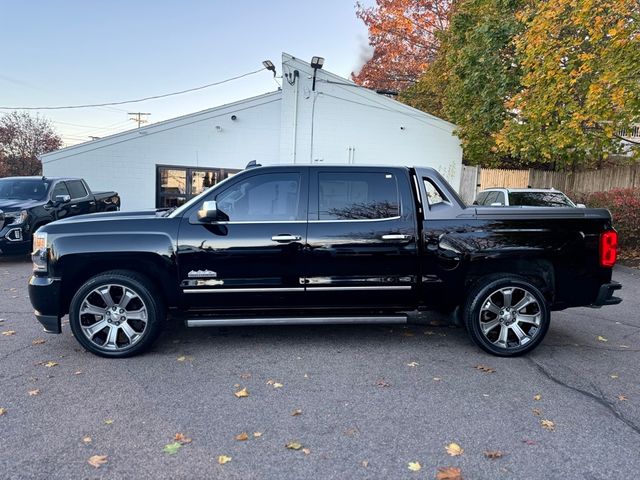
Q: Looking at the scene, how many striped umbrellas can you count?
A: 0